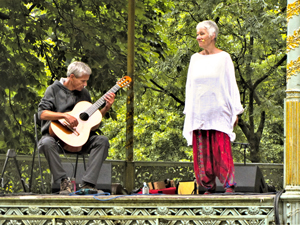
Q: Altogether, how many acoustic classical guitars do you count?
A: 1